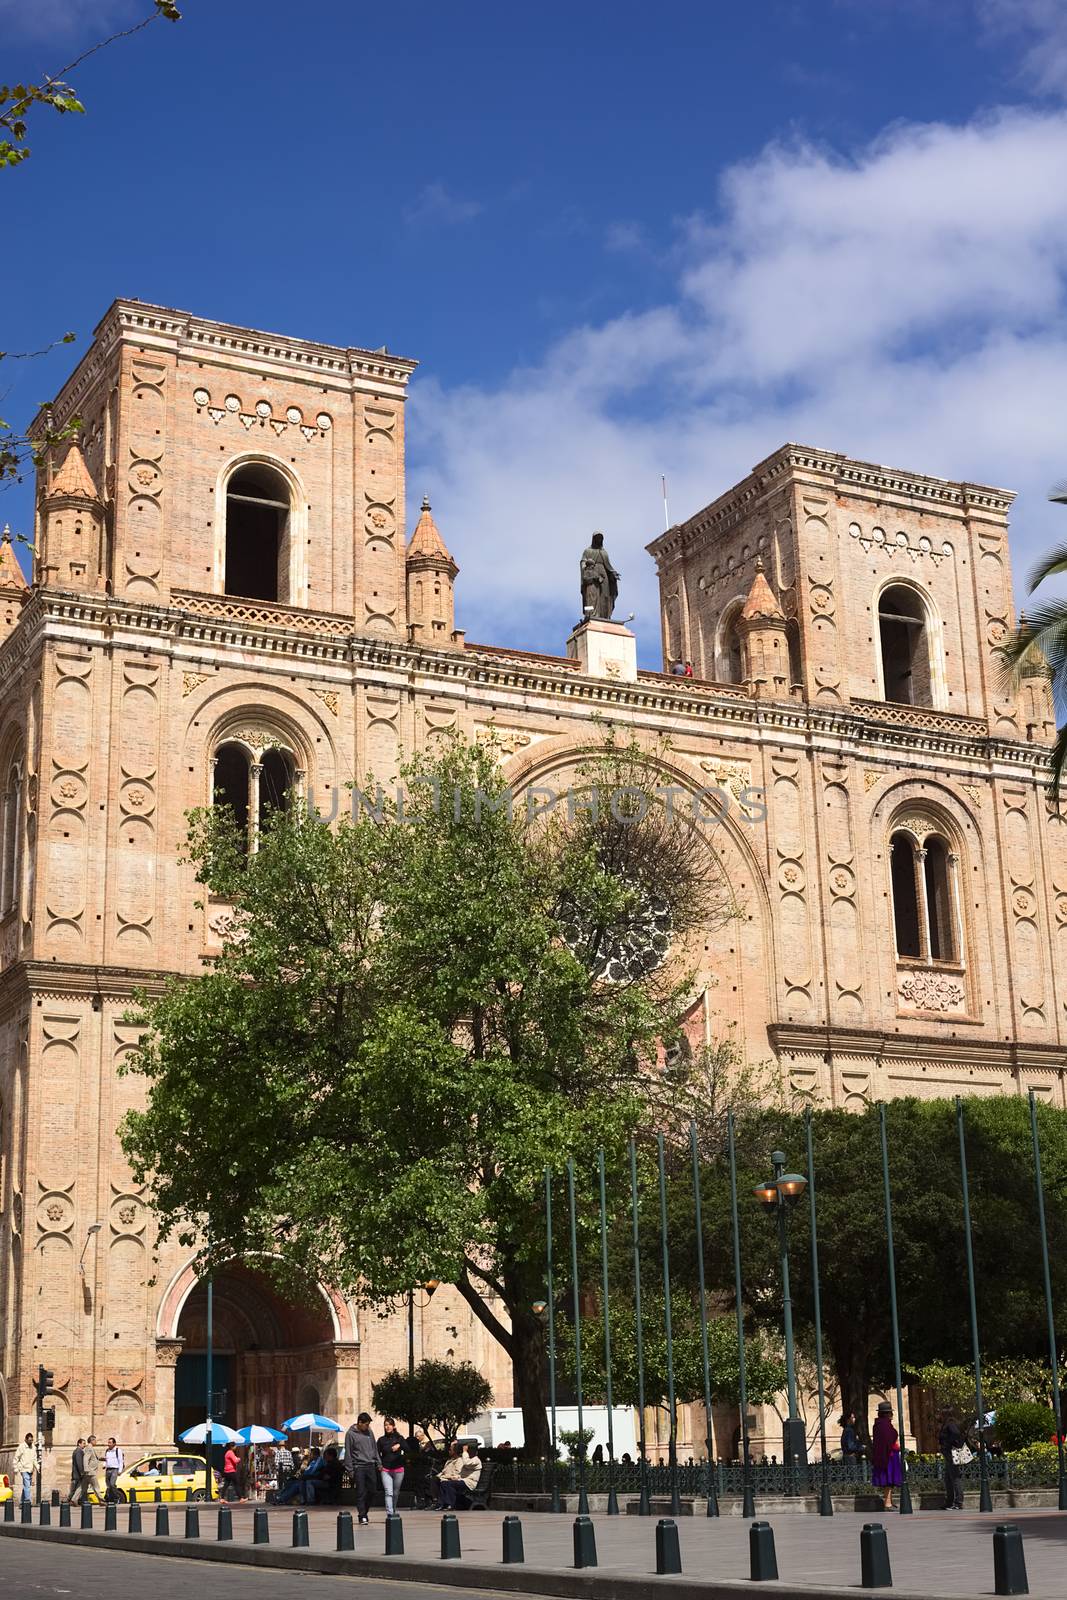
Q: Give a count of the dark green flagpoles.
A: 11